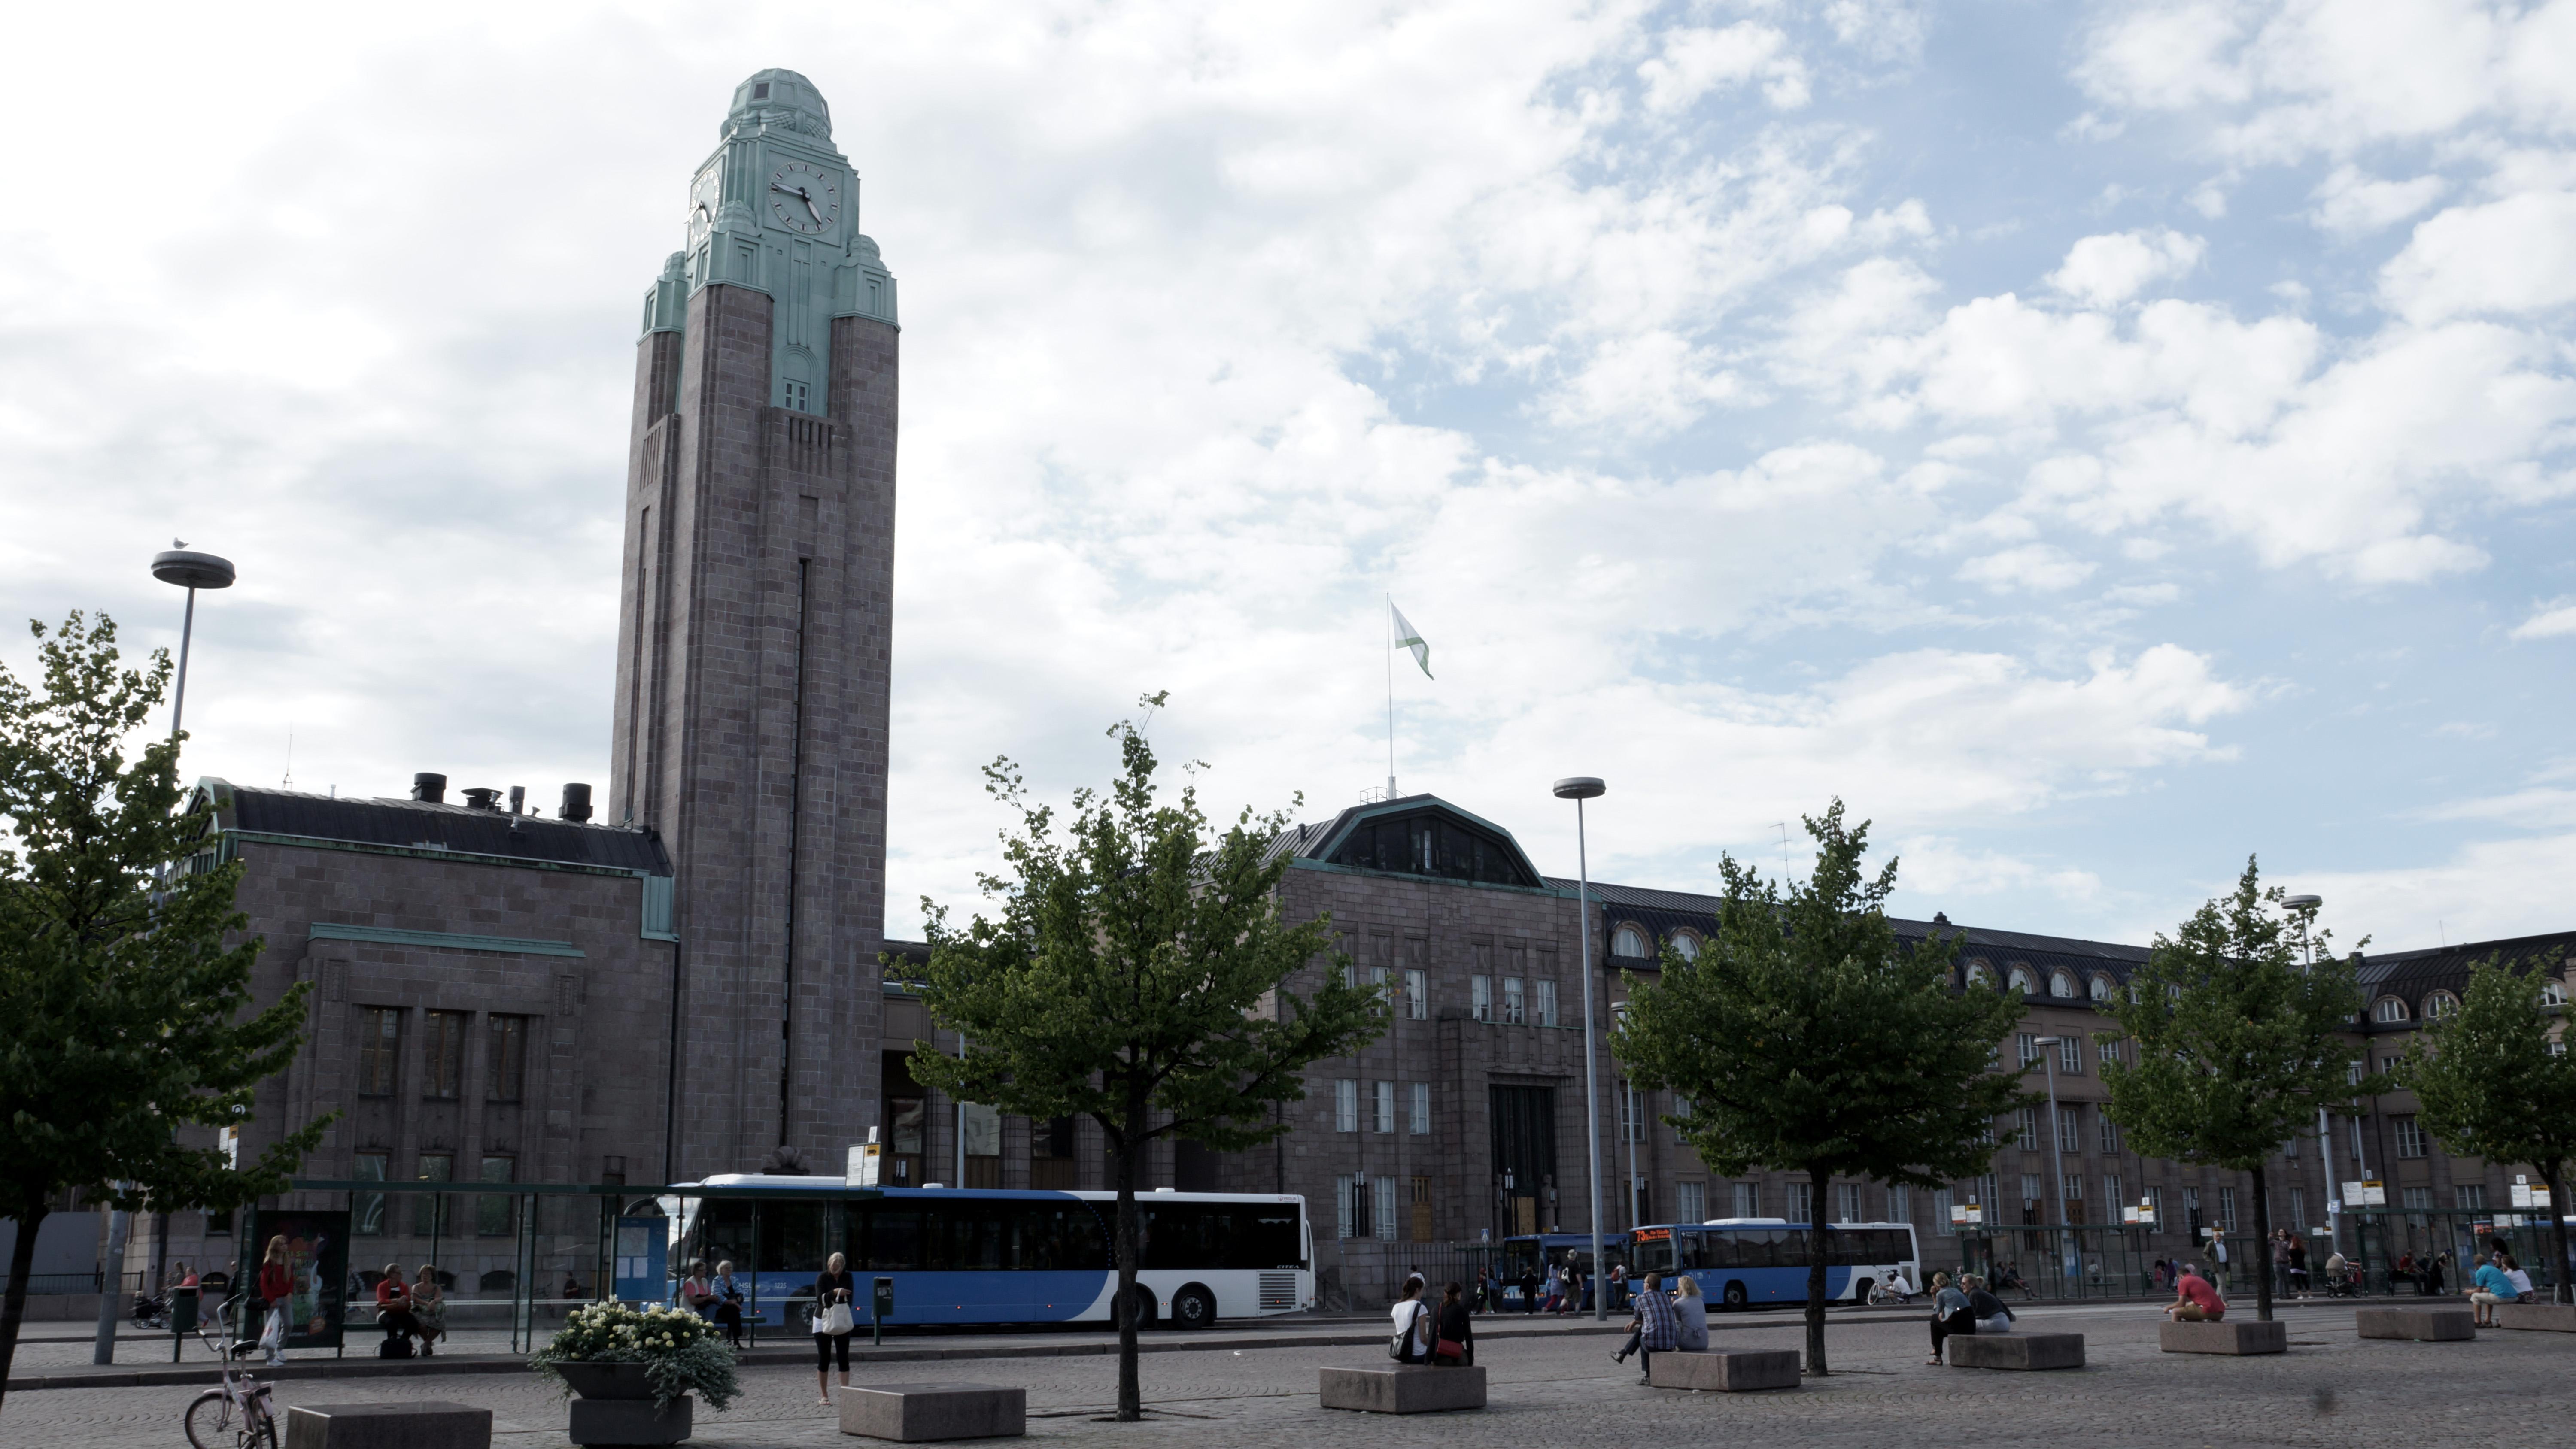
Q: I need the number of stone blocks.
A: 8